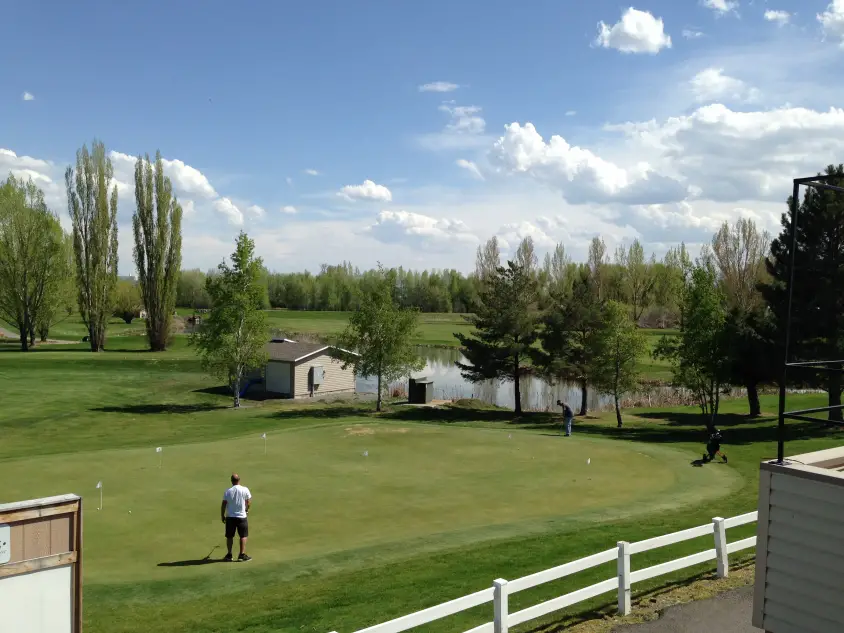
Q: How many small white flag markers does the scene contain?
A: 6